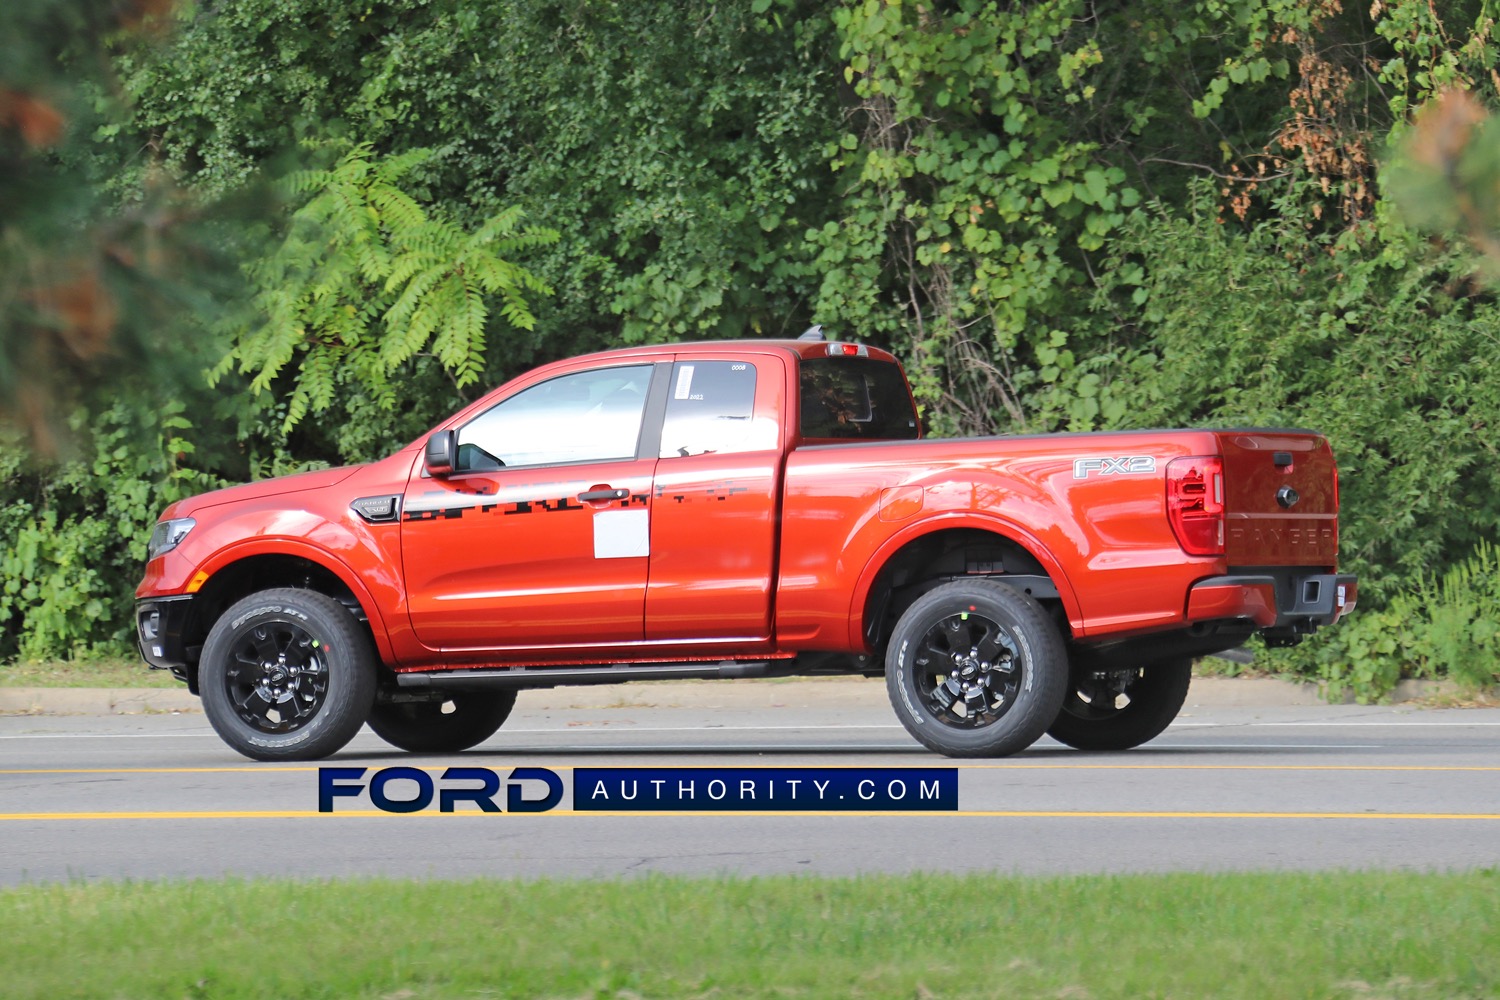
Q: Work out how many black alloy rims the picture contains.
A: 2